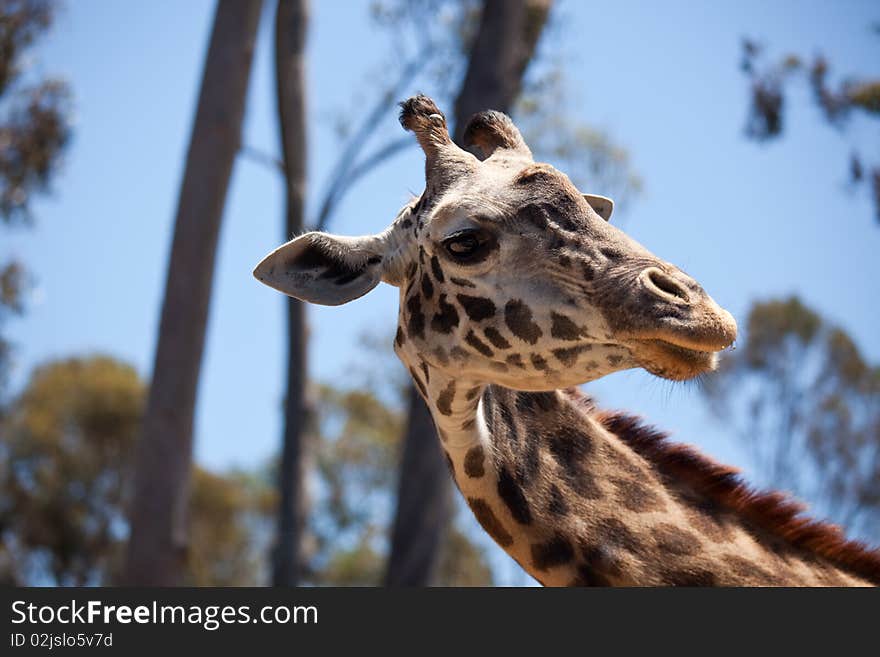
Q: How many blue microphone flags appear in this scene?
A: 0